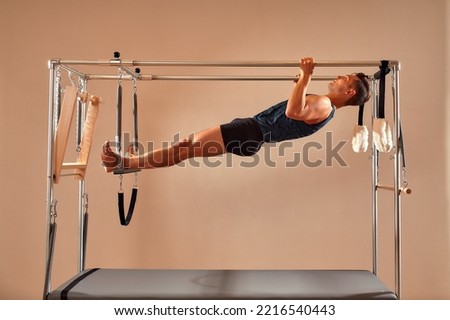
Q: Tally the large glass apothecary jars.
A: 0